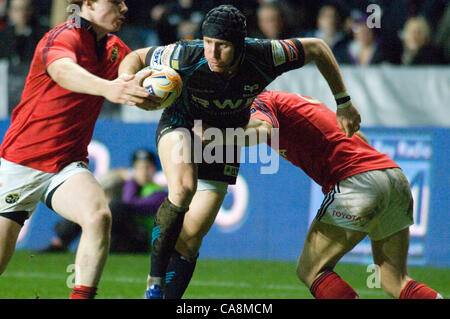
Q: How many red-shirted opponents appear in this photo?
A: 2